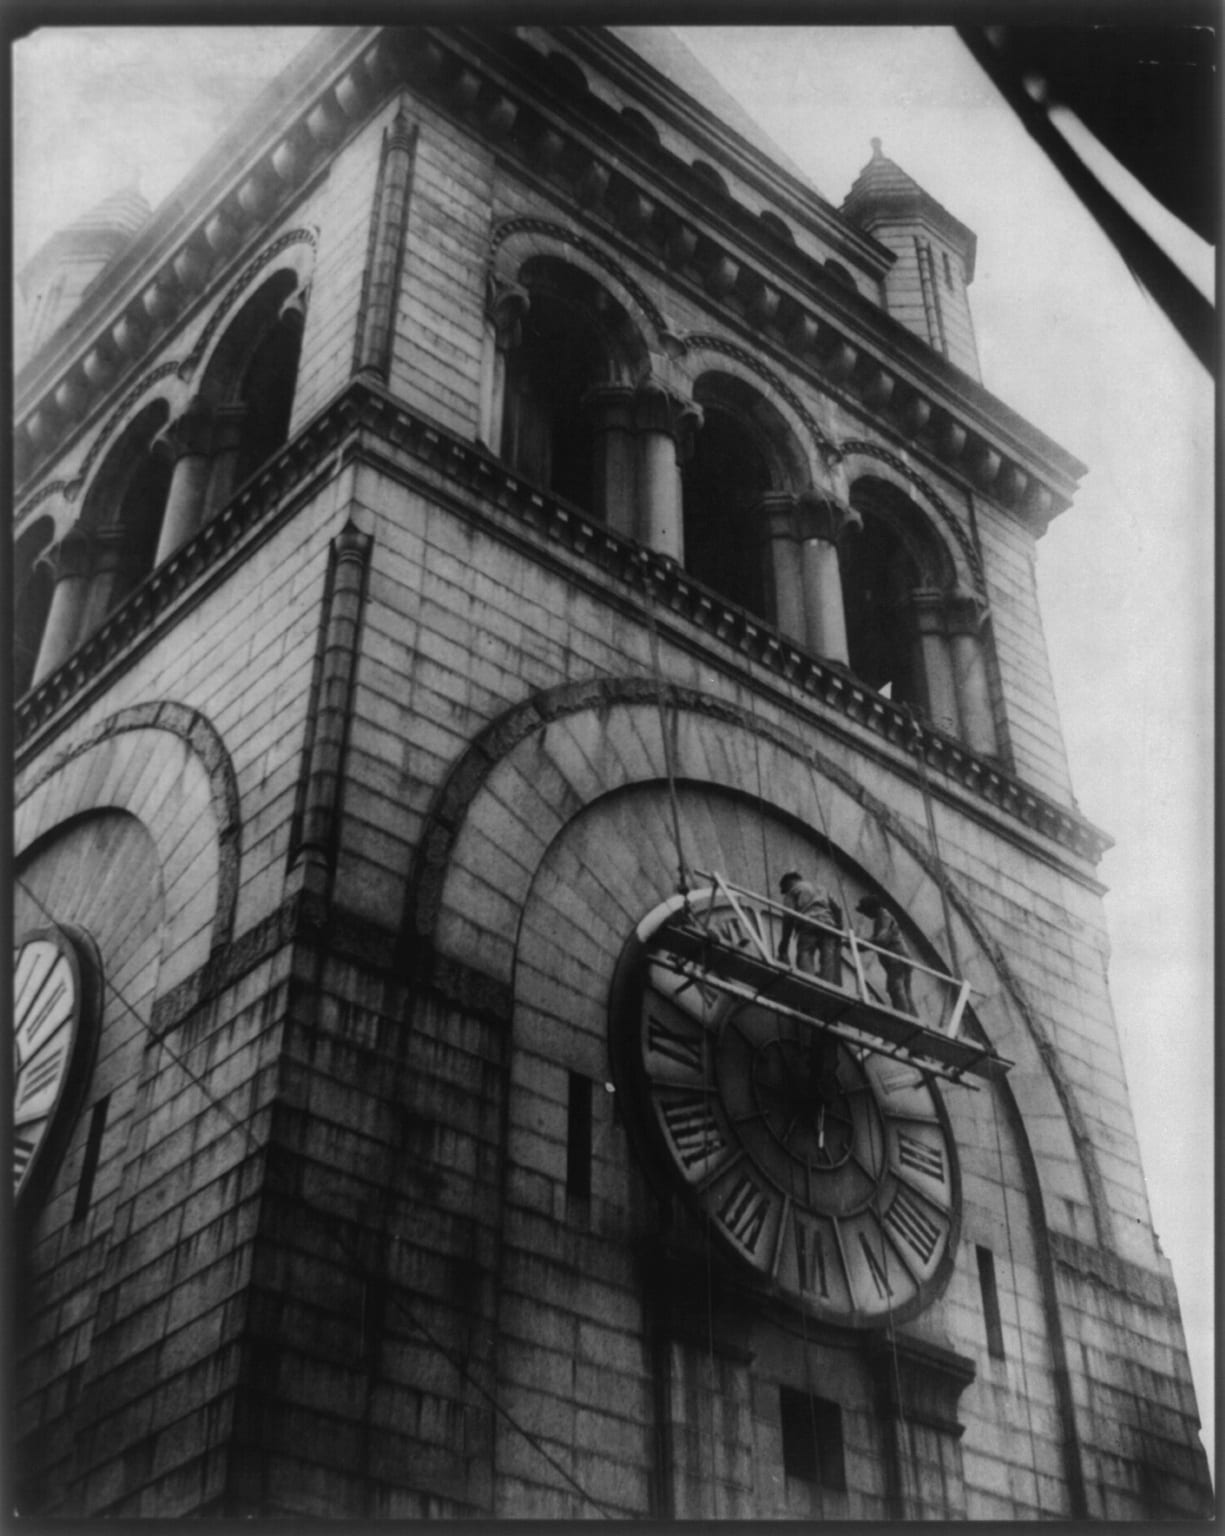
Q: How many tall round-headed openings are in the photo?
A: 6